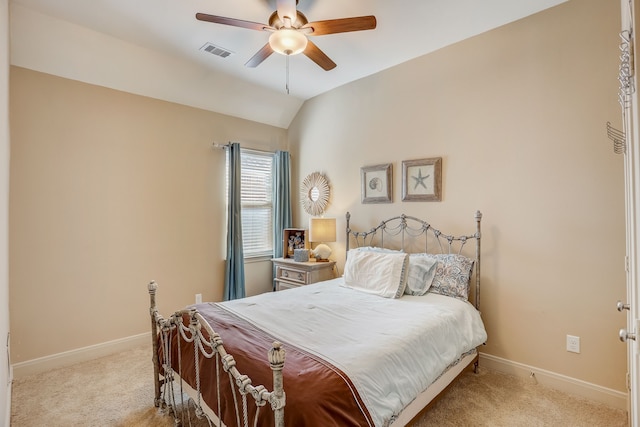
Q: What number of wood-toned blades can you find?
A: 5